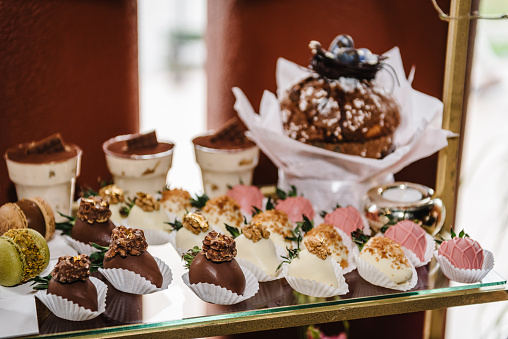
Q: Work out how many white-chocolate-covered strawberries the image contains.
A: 10